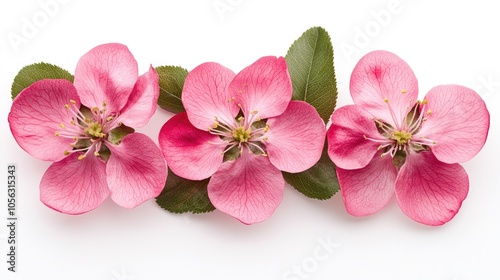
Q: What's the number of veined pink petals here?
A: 15